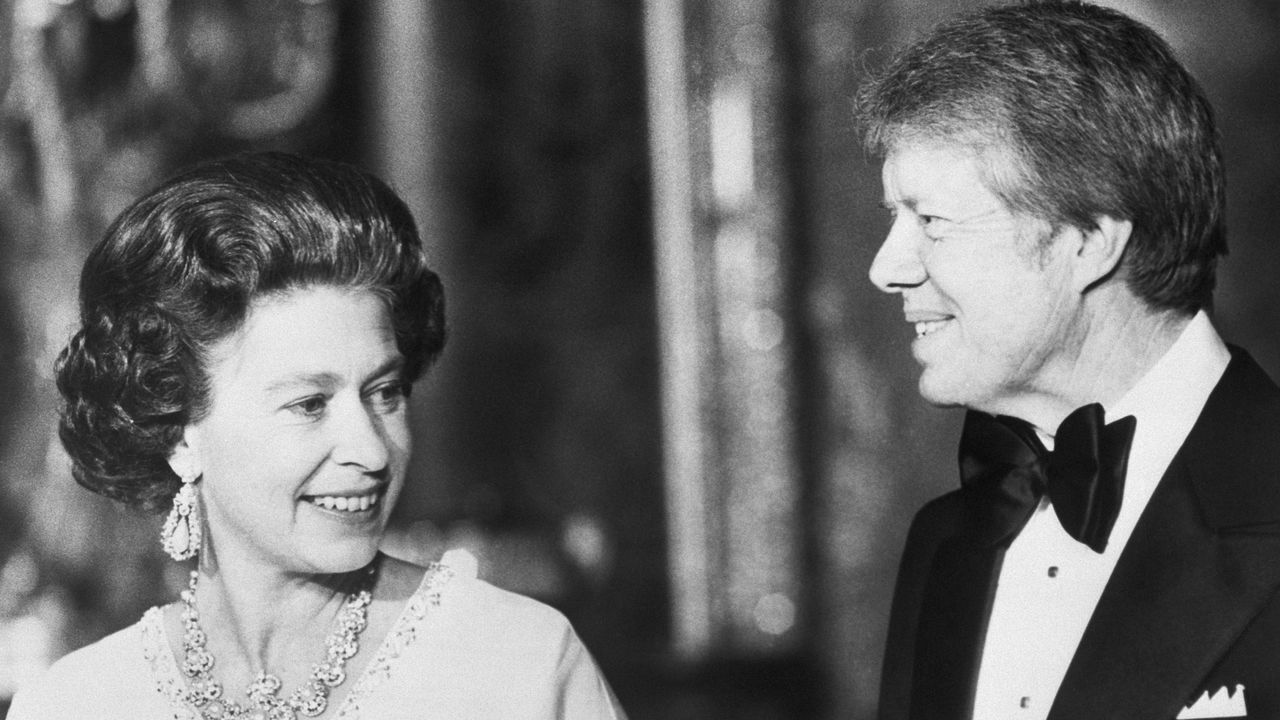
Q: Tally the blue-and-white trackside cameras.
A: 0